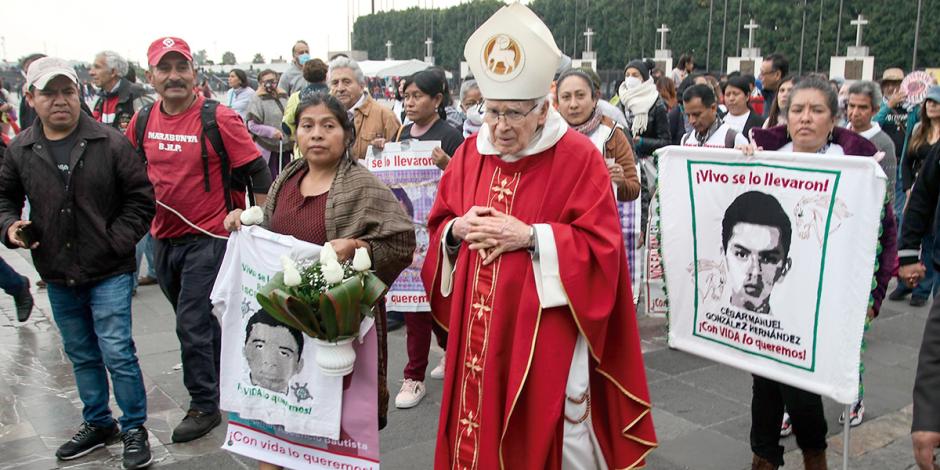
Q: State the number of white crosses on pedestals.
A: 6